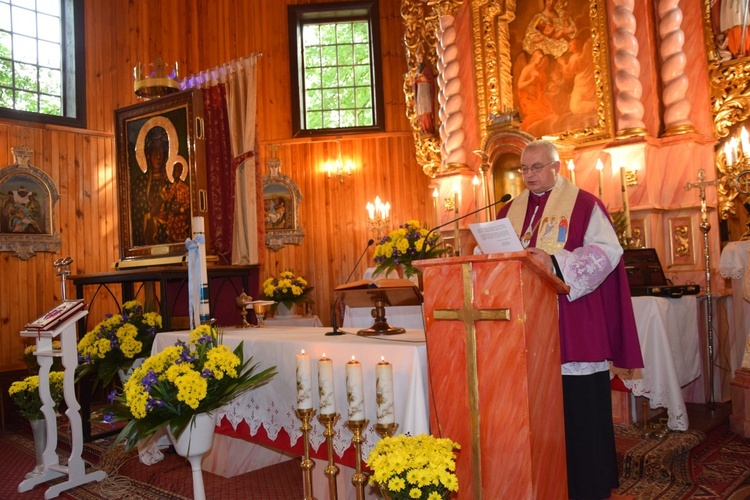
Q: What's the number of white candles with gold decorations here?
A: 4